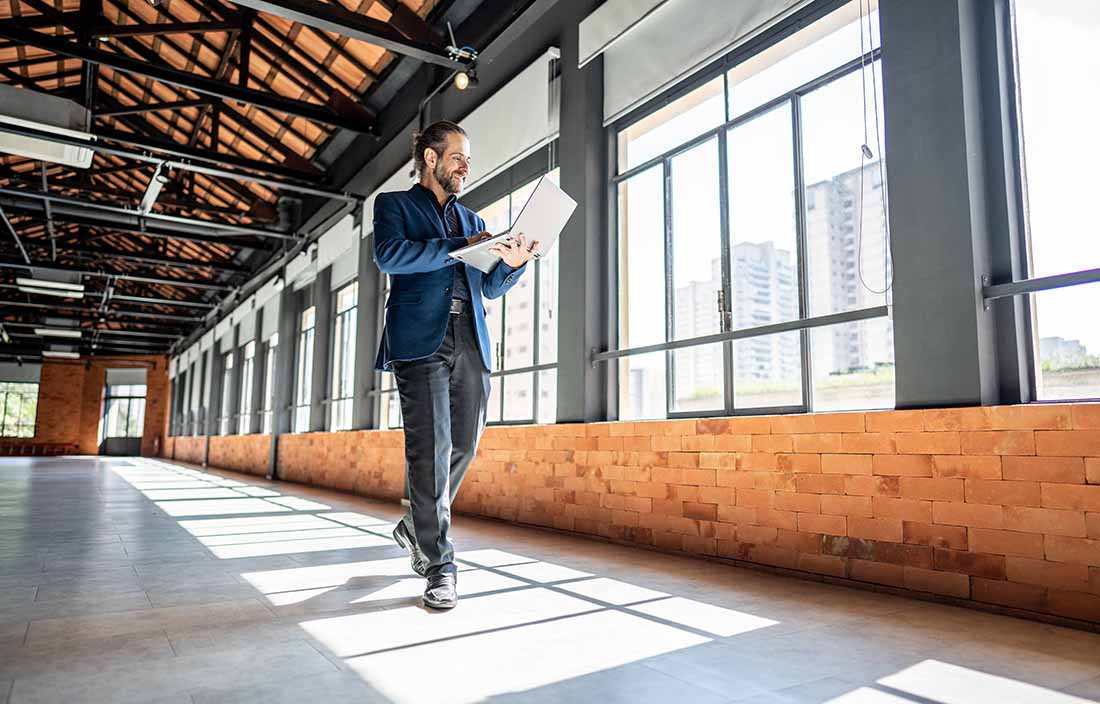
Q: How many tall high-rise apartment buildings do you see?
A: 3